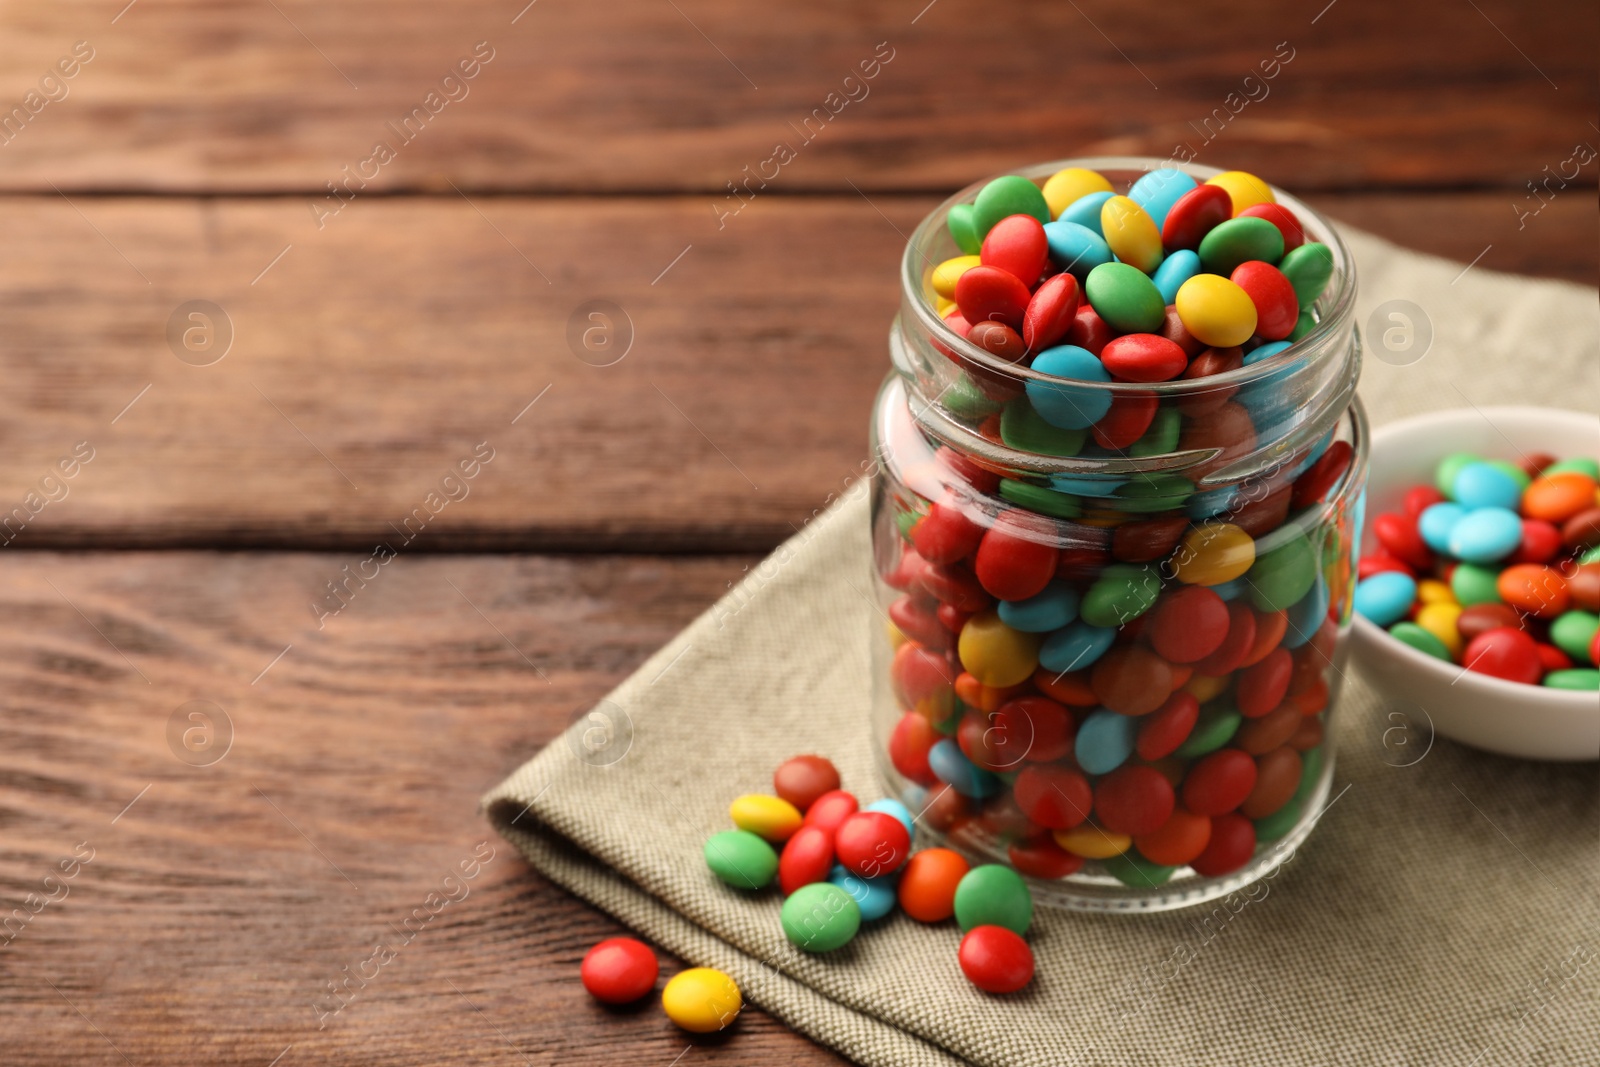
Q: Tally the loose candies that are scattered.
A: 14